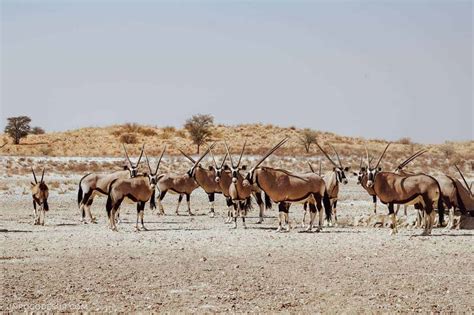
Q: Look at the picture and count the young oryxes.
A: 1